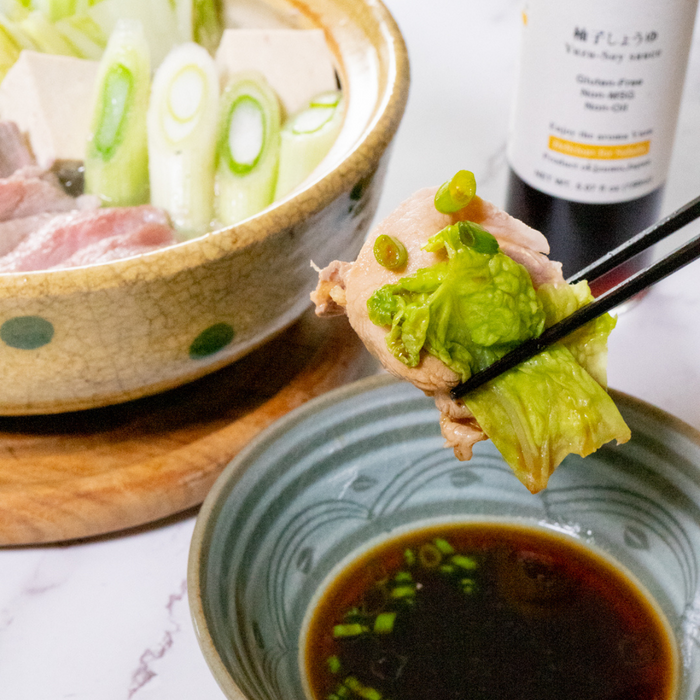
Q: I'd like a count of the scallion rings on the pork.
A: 3